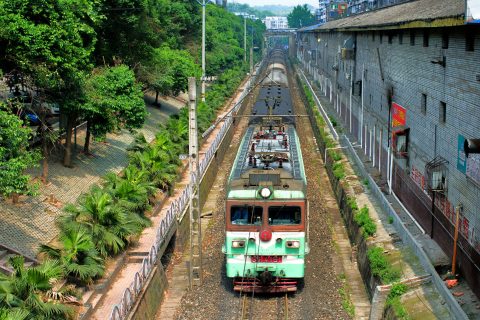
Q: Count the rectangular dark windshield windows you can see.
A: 2